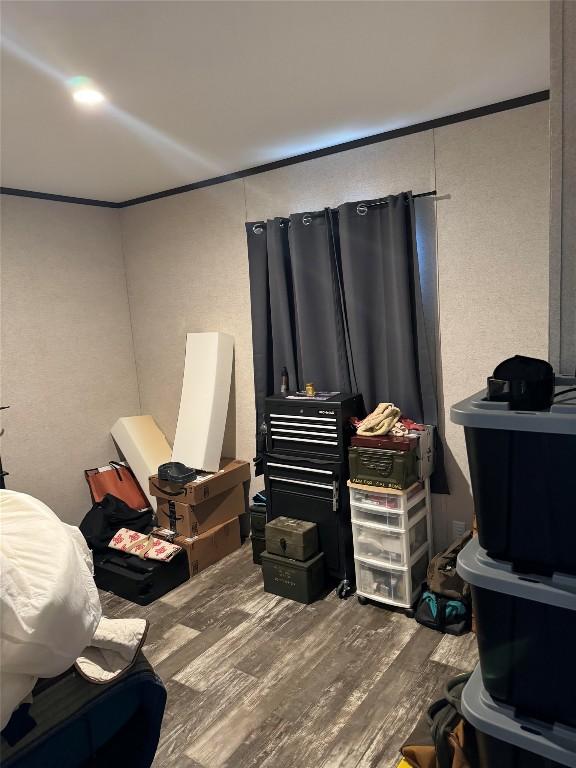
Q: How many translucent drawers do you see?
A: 4